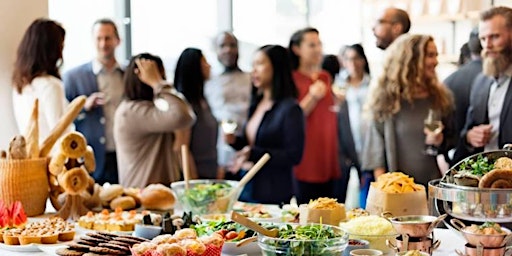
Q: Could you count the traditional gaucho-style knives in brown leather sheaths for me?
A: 0